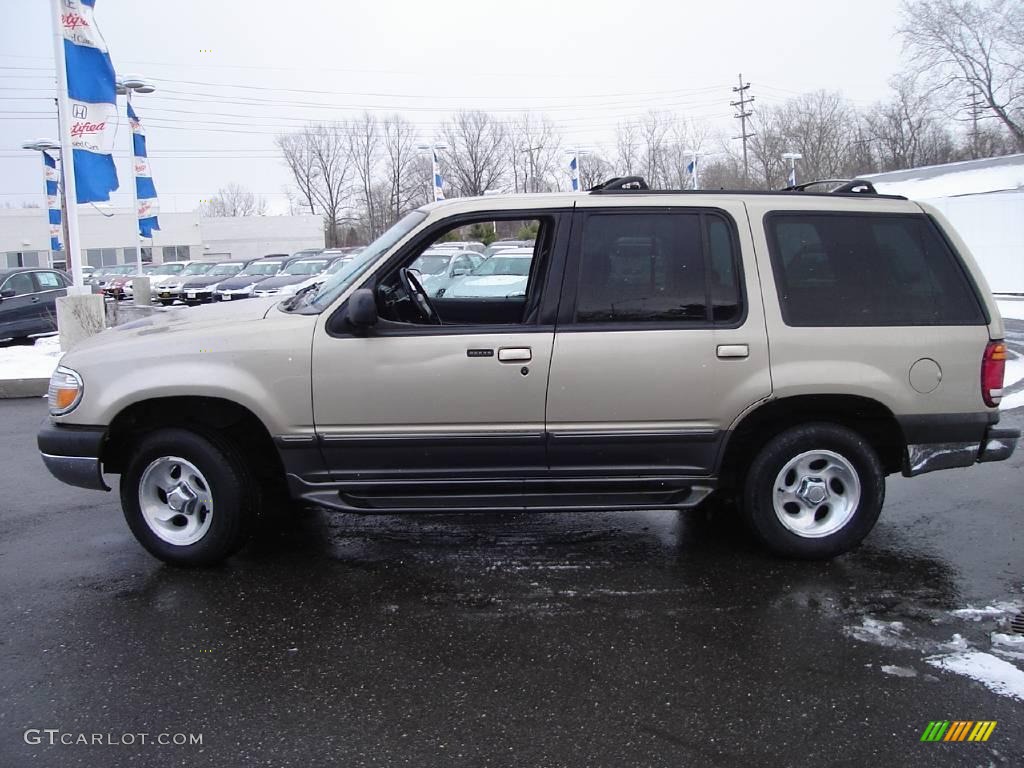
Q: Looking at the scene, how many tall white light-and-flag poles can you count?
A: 7